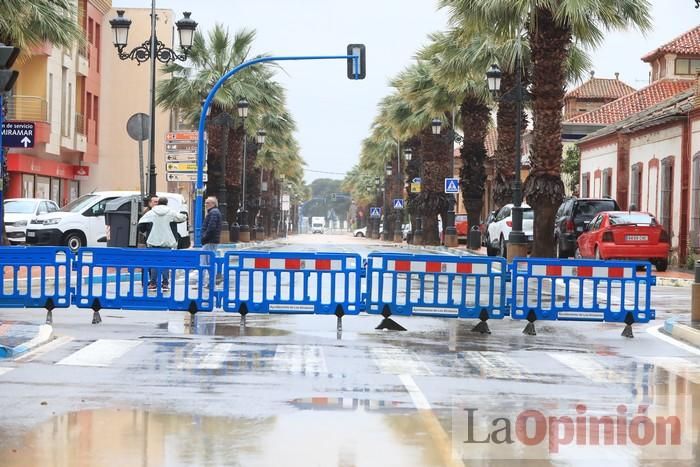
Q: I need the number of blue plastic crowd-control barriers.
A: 5